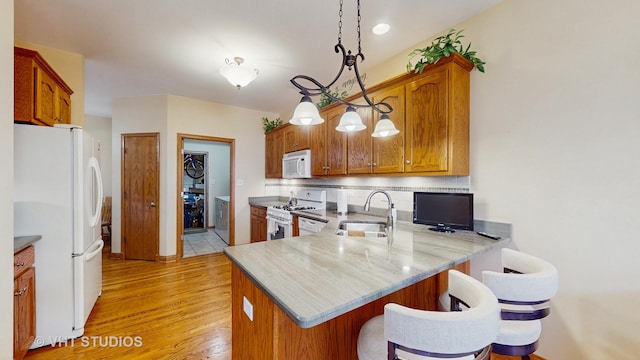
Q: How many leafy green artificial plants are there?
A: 3